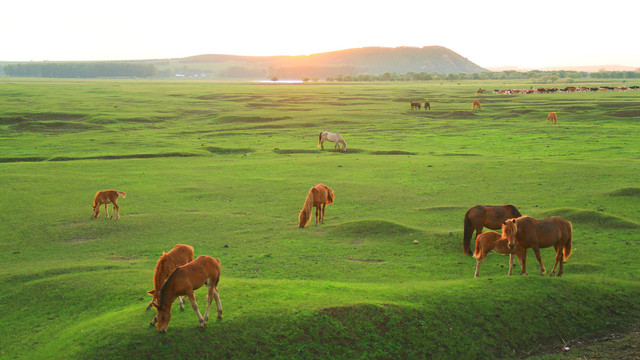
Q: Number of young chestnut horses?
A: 4